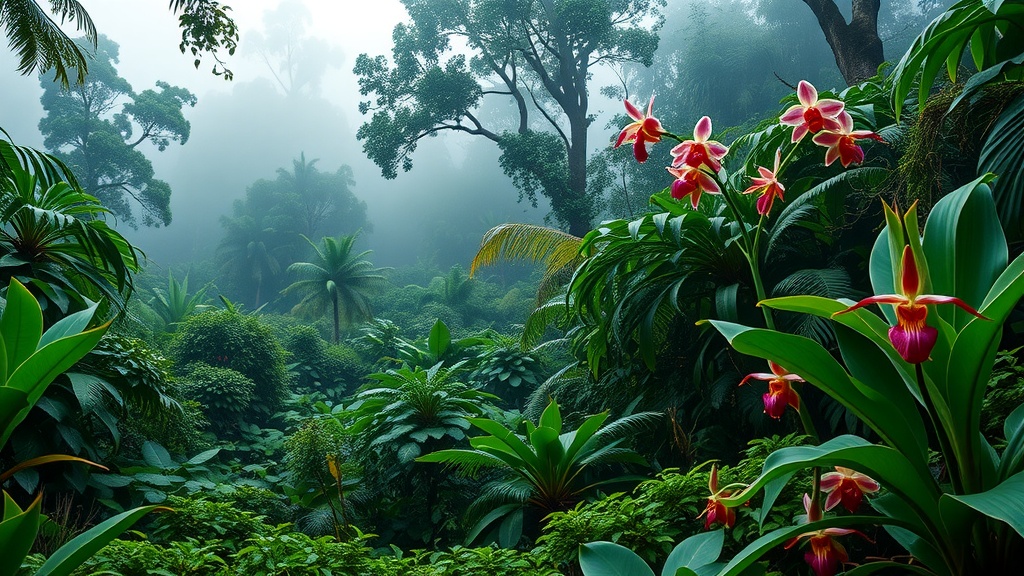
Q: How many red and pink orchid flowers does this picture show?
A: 11